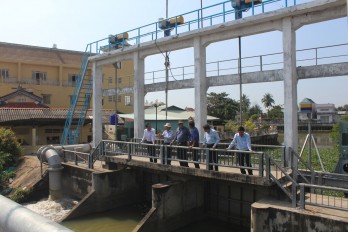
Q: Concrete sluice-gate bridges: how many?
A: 1